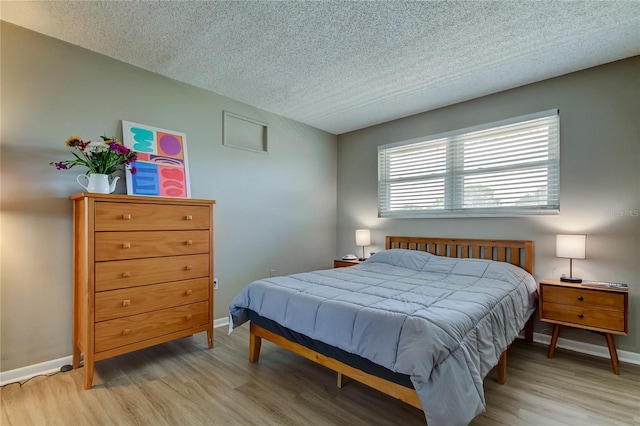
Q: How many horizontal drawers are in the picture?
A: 7